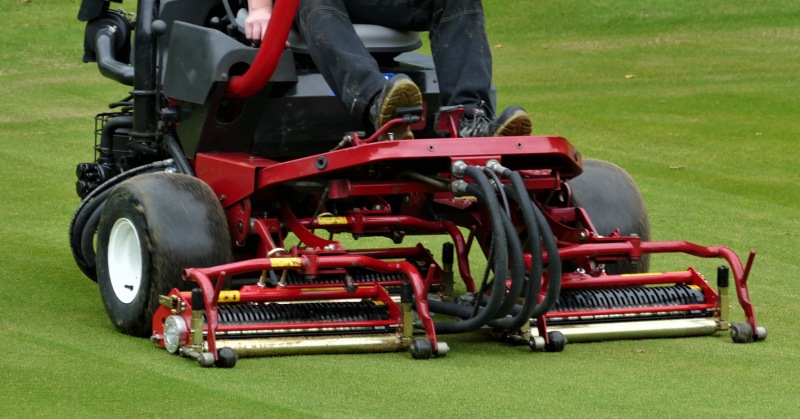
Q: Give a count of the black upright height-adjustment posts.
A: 4